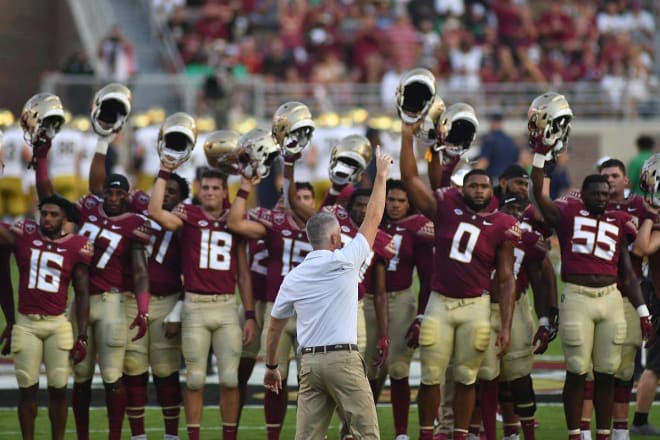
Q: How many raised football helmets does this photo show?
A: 12